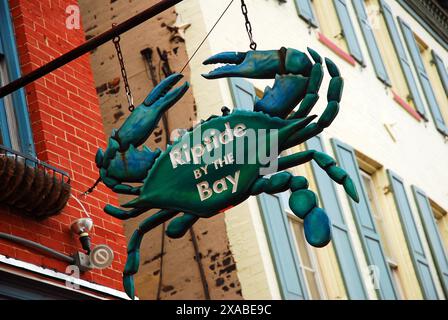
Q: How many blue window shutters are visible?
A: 11